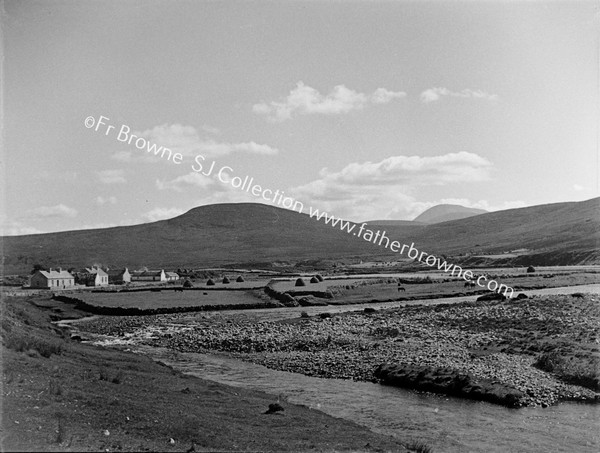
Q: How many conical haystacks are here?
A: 8